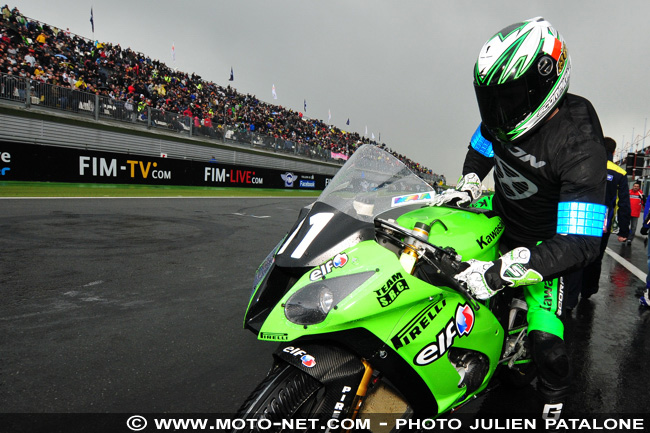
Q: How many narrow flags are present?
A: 10